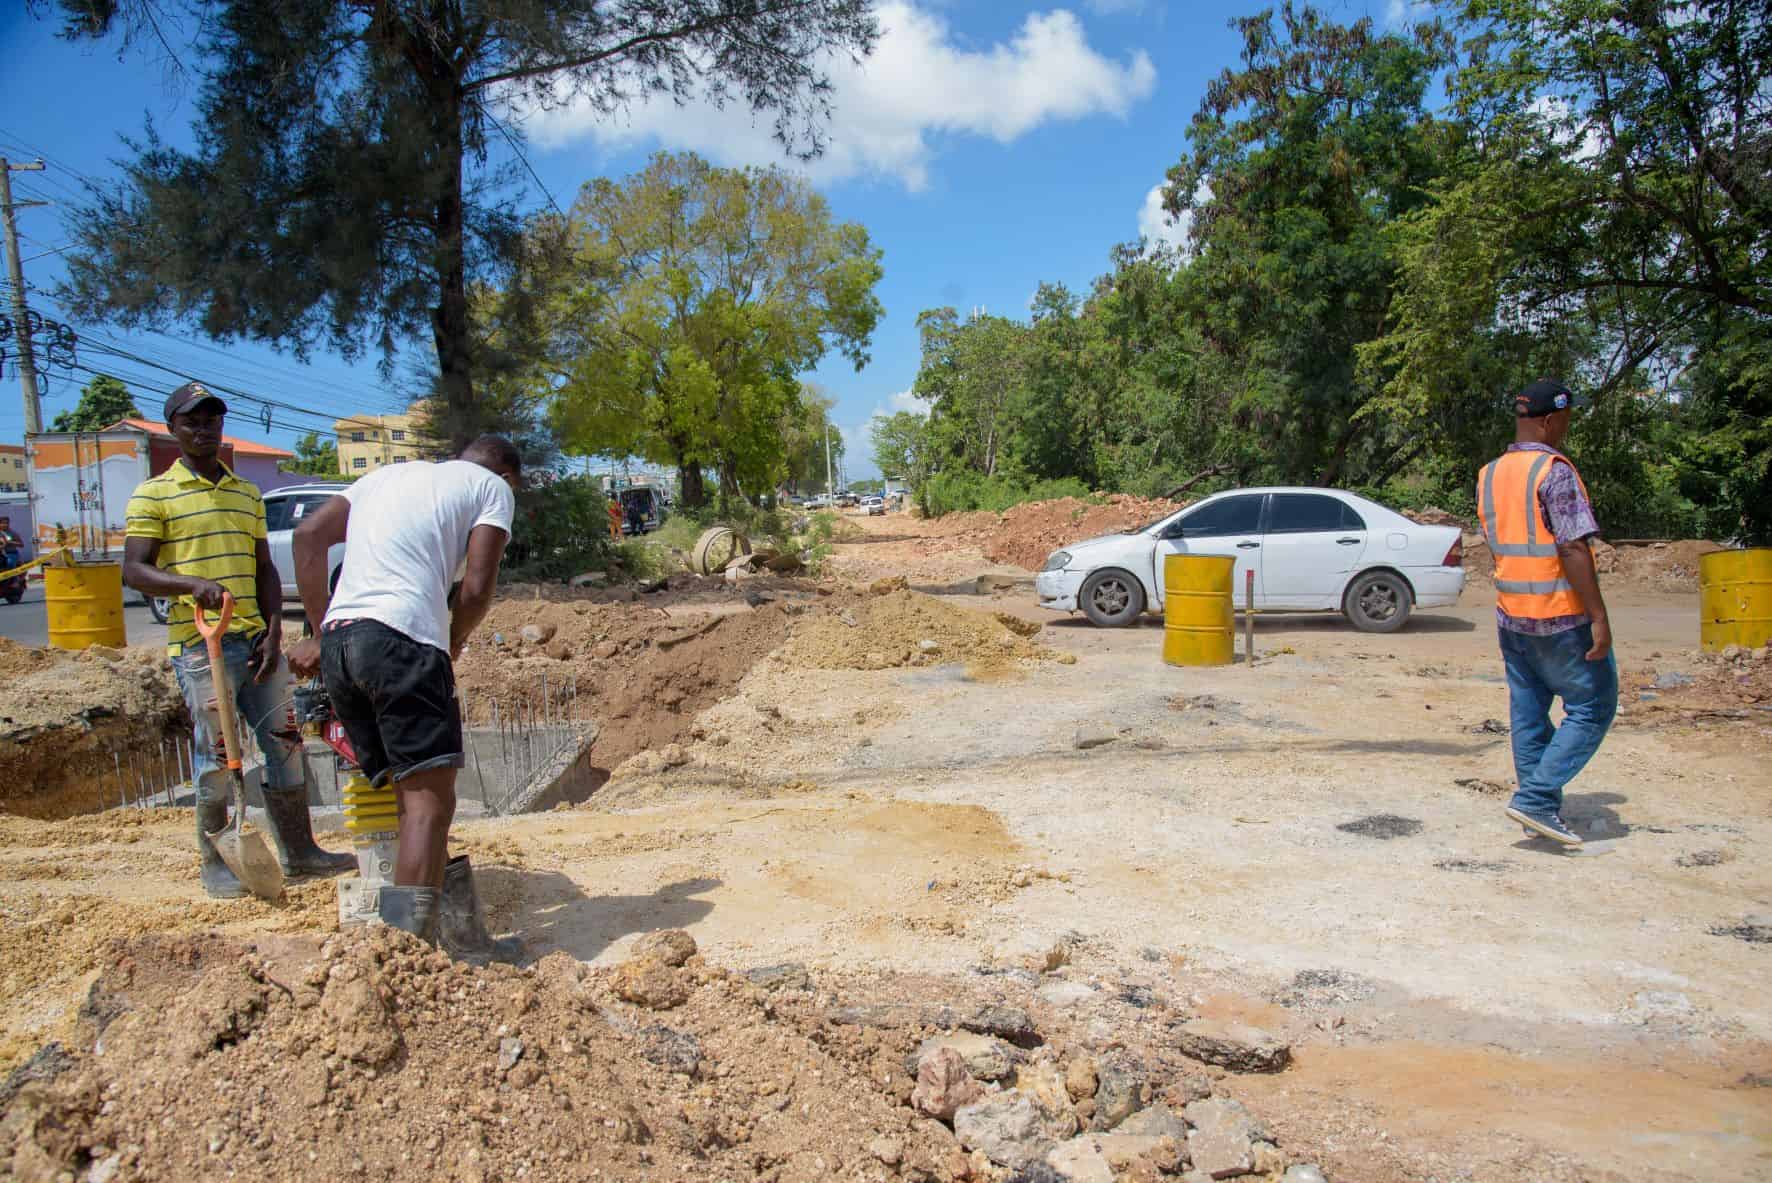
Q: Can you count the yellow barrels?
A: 3